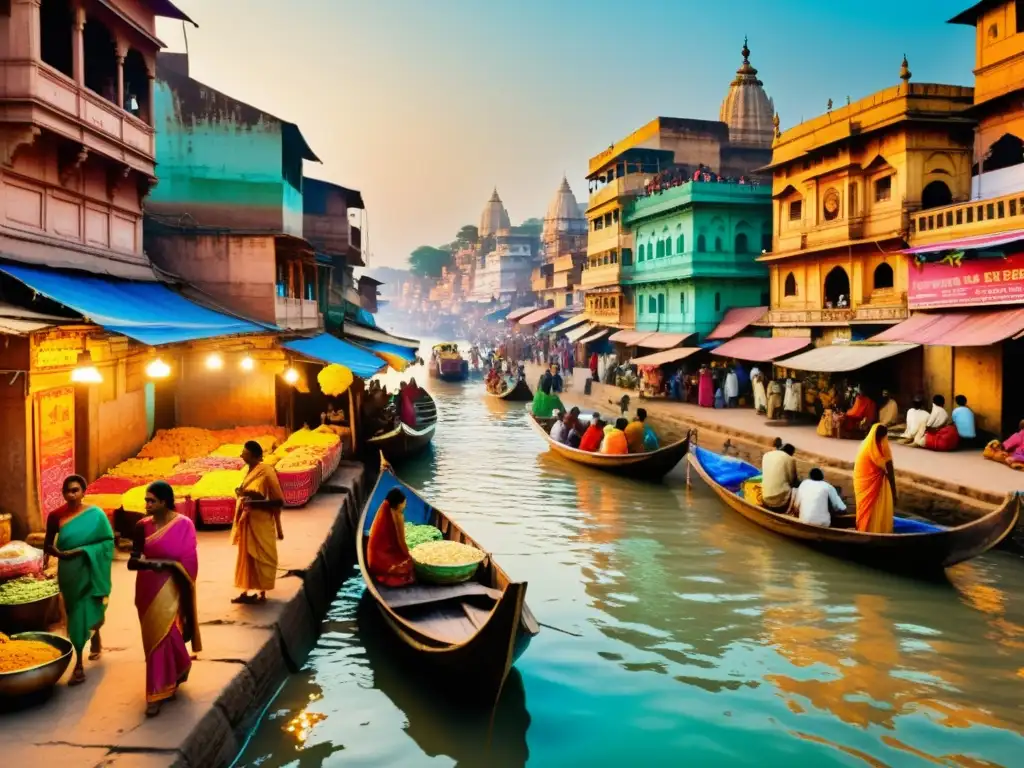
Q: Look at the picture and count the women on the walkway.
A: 3